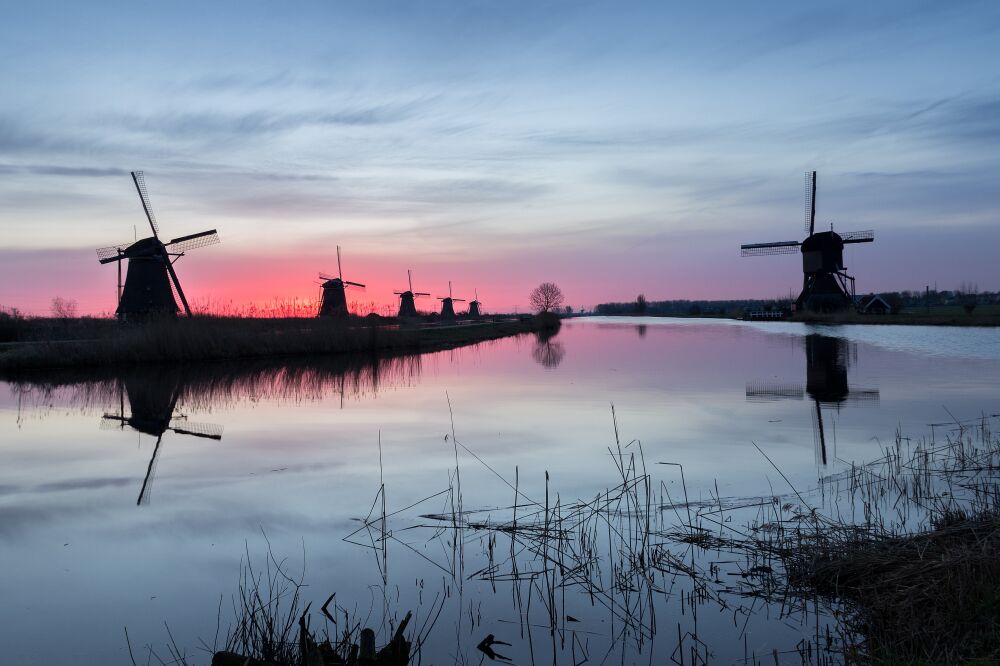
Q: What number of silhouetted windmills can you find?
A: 6